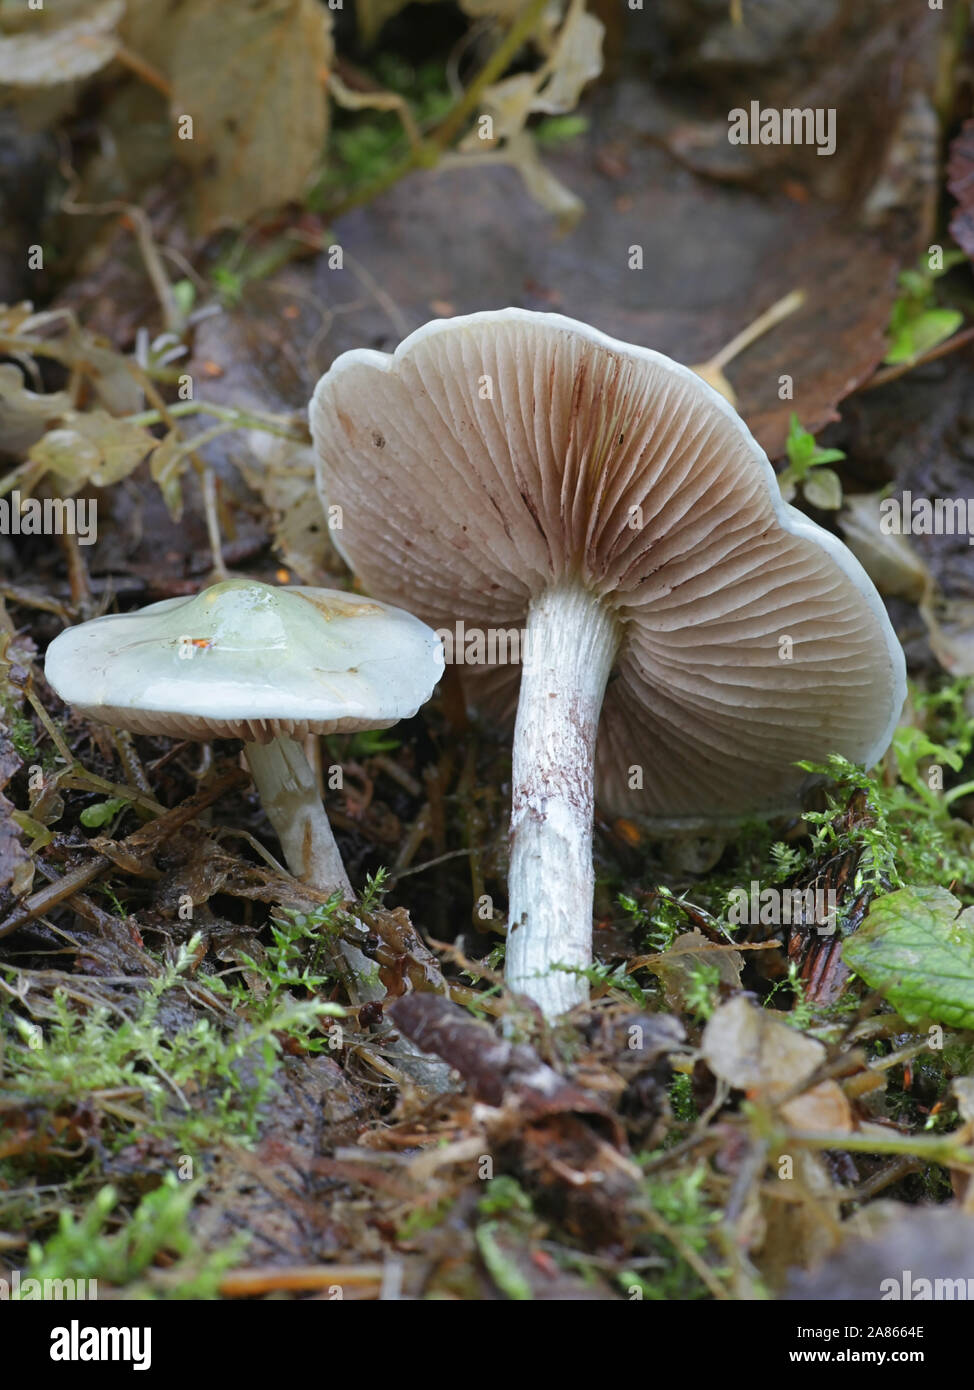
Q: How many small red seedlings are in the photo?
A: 0